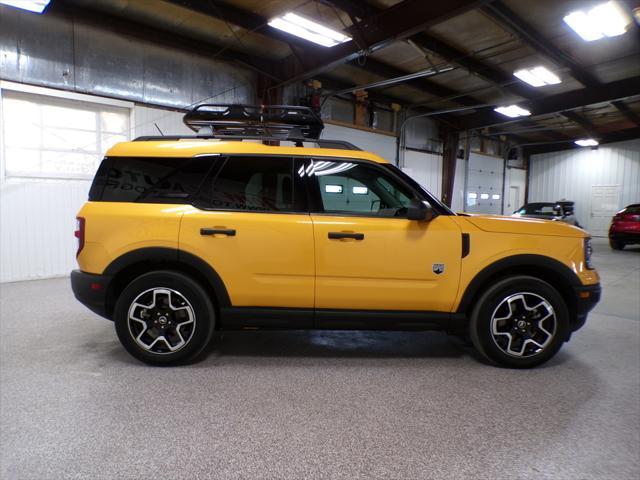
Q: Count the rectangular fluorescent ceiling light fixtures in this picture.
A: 6